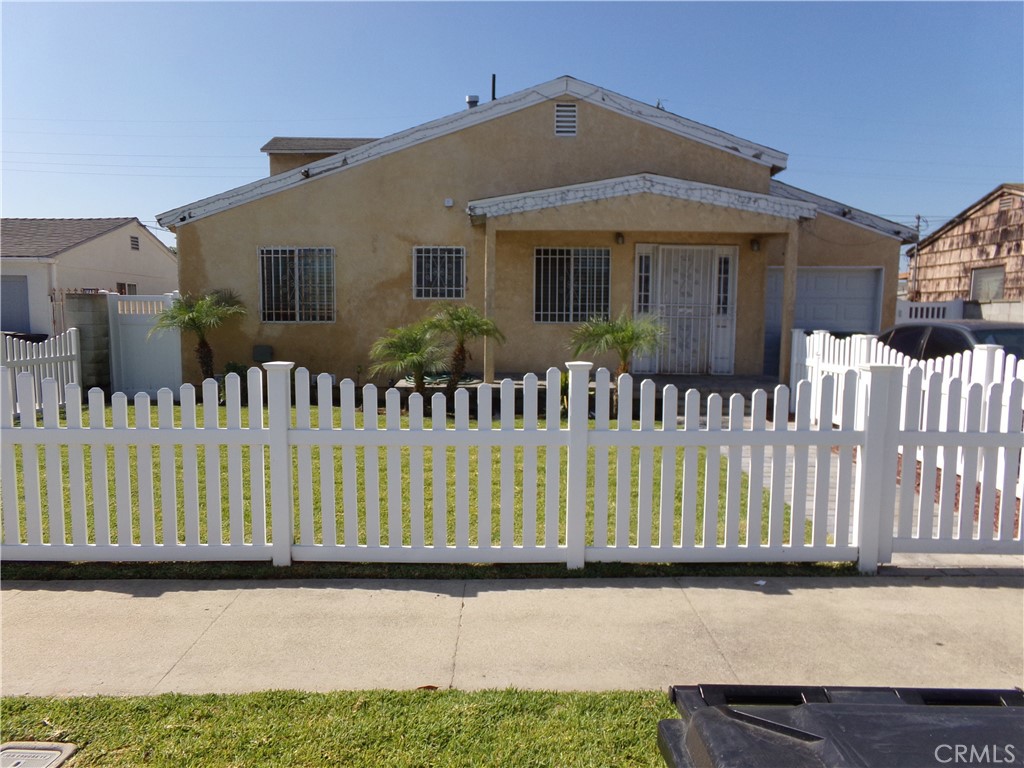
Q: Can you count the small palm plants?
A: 4